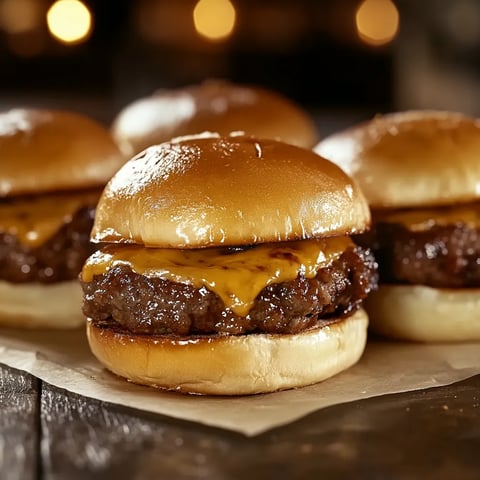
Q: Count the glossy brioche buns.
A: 4